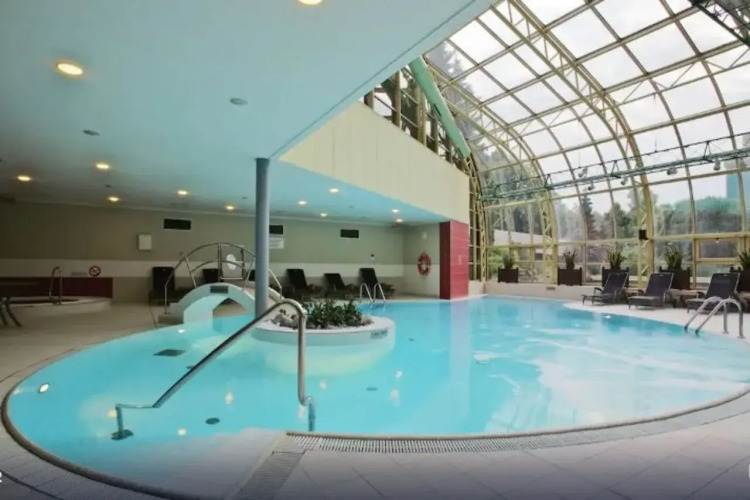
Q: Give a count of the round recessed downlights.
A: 12